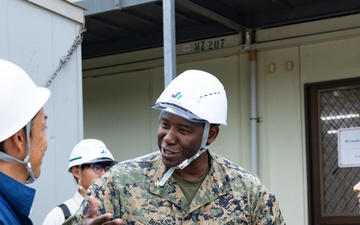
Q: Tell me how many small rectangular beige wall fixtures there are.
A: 2